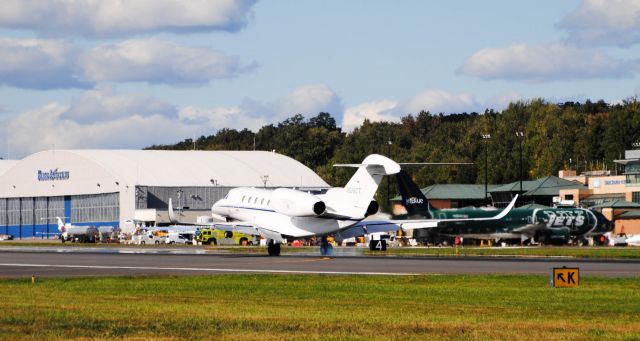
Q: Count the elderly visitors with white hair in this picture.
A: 0